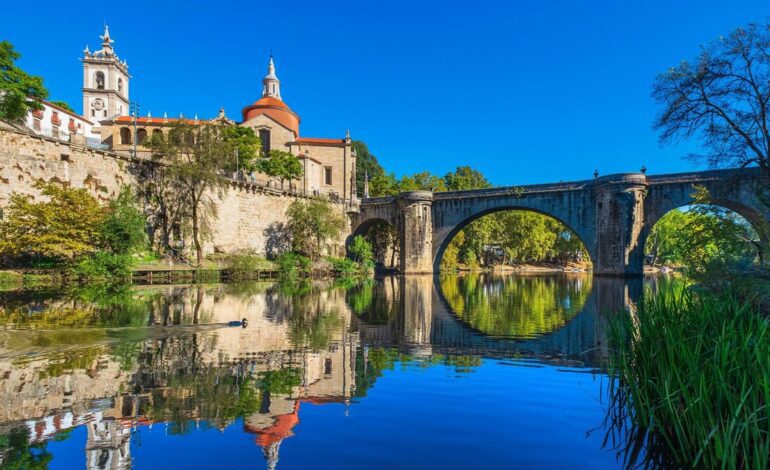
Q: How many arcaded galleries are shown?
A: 1